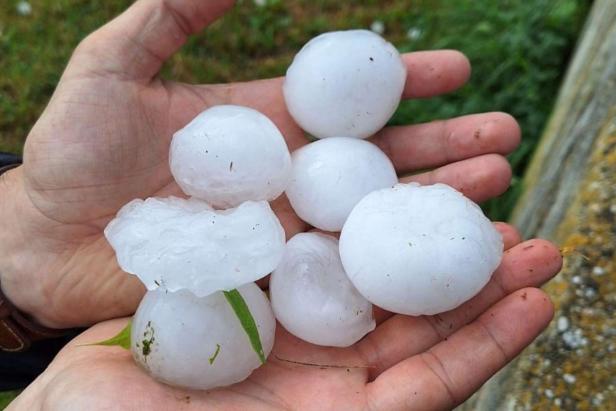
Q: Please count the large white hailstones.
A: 7